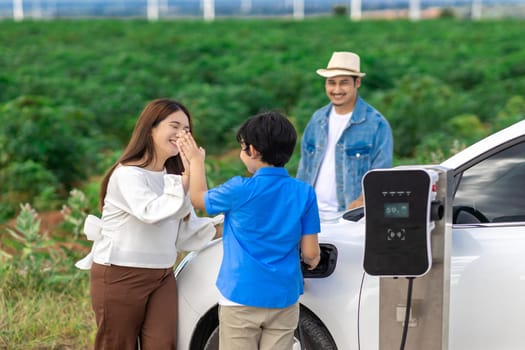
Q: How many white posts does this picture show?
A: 7